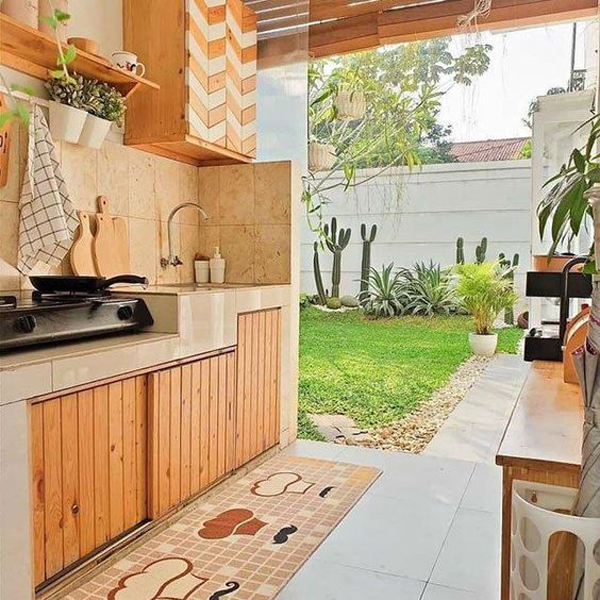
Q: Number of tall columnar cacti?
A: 6